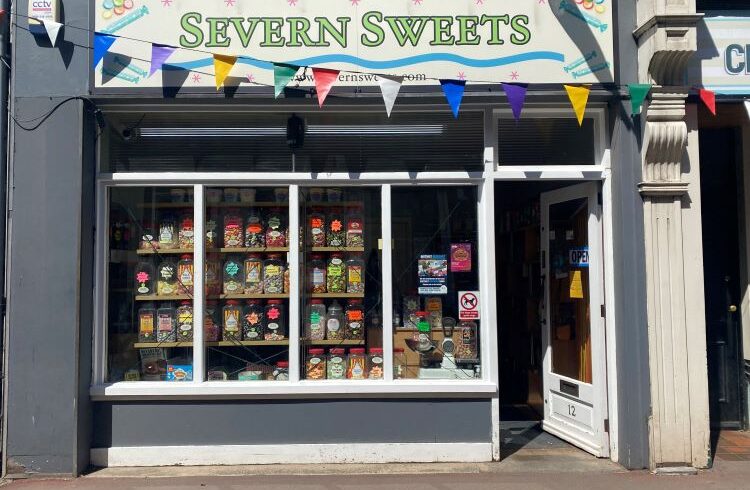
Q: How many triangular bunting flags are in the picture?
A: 12